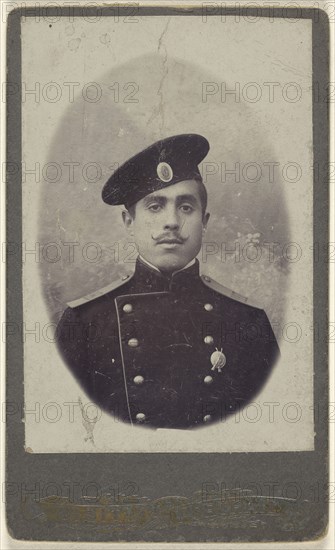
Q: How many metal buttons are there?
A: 8